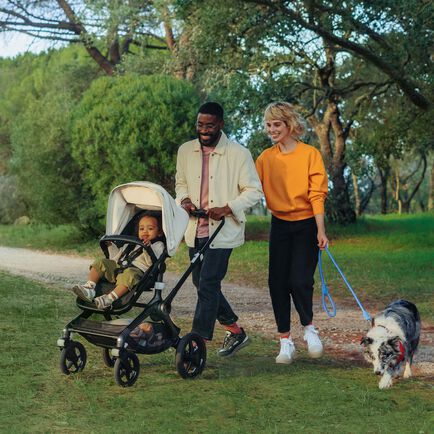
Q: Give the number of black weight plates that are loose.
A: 0